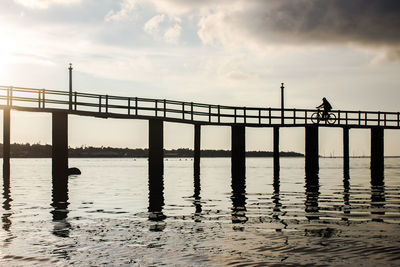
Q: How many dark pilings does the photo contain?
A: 9